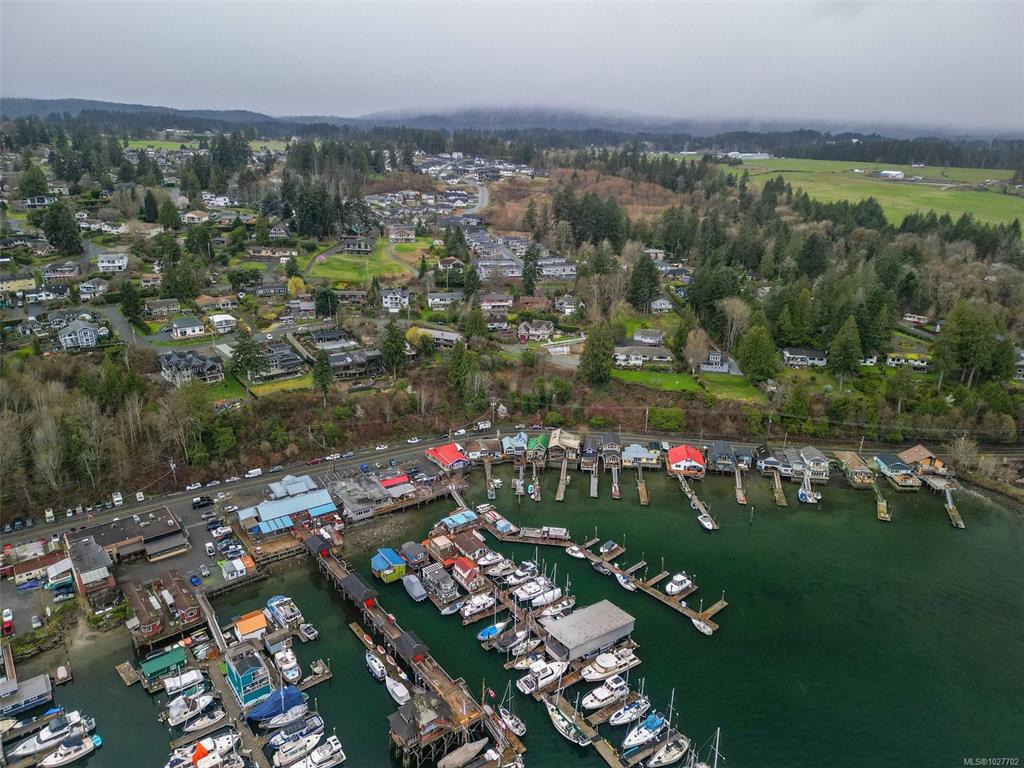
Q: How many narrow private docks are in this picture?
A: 13